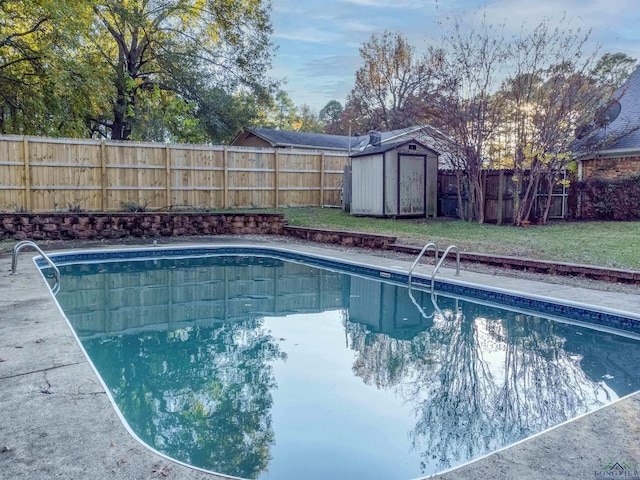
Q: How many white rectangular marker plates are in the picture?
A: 1